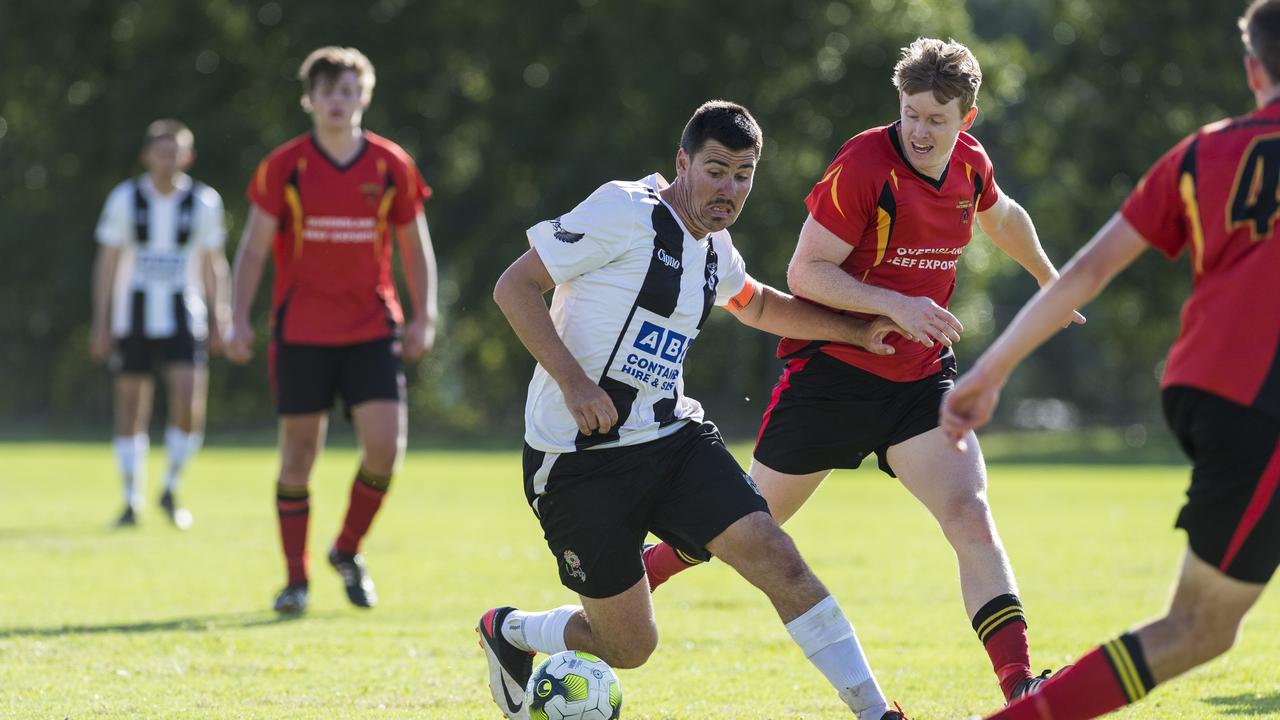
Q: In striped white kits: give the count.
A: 2